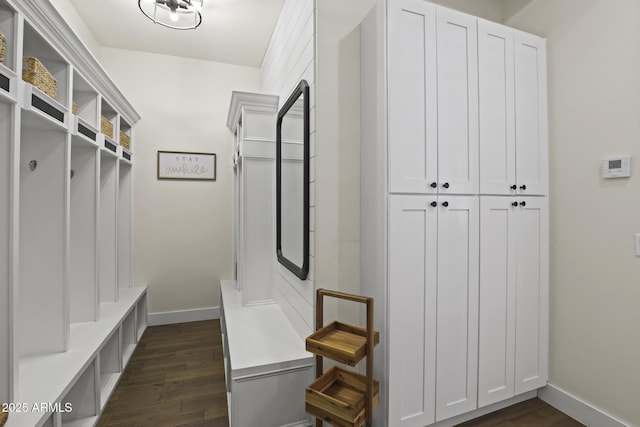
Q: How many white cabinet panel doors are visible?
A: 8